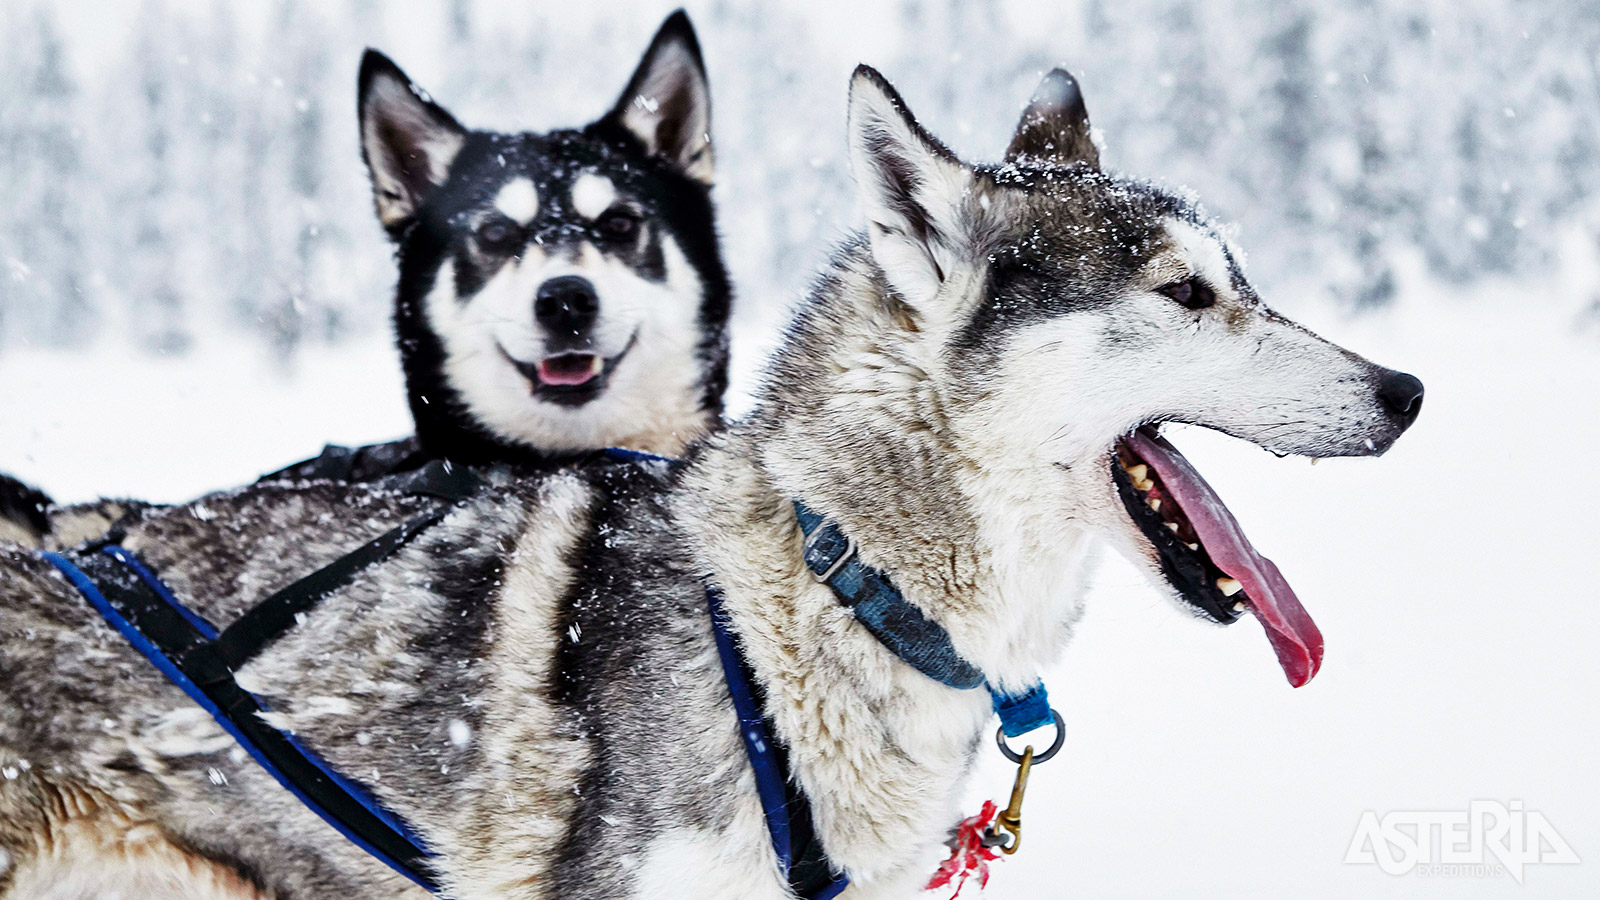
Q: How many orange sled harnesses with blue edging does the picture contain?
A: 0